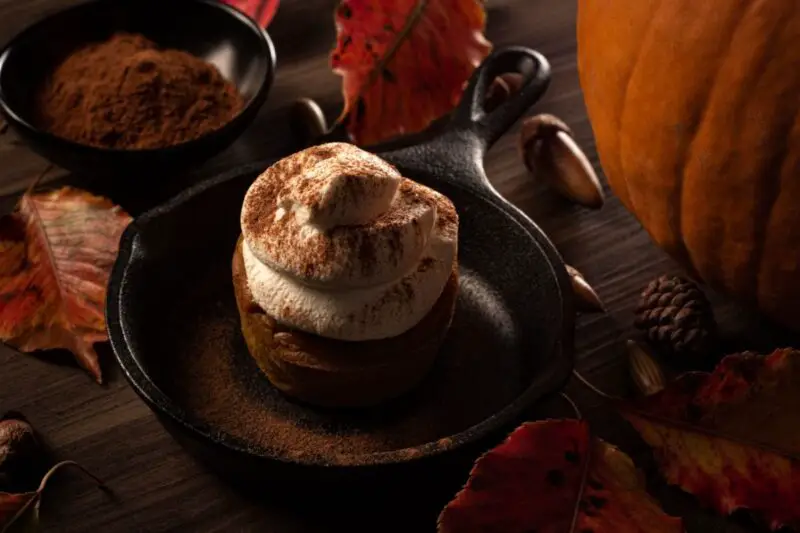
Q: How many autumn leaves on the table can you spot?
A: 6